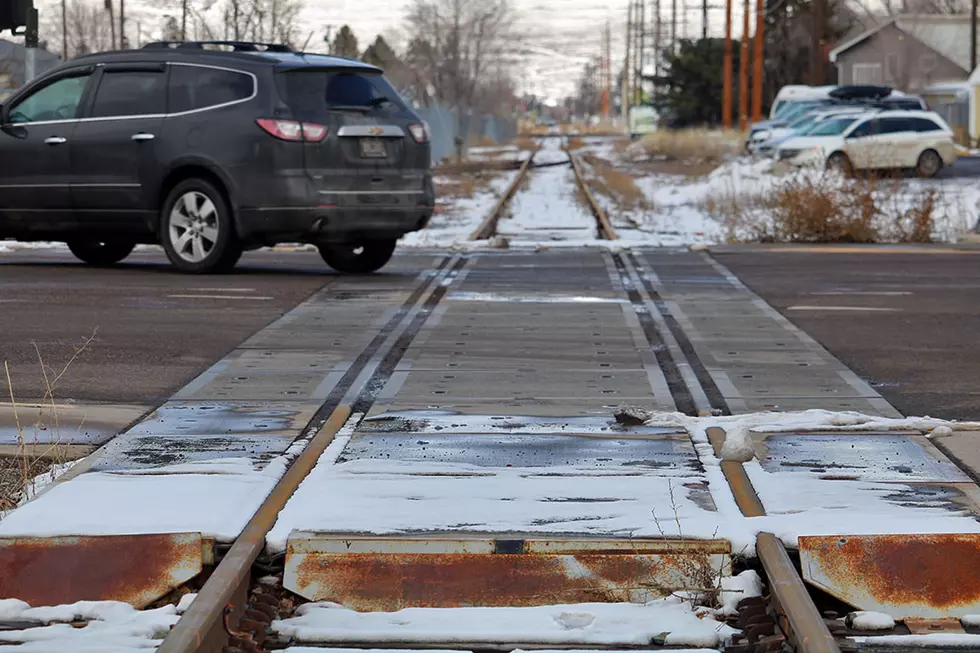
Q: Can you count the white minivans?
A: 1